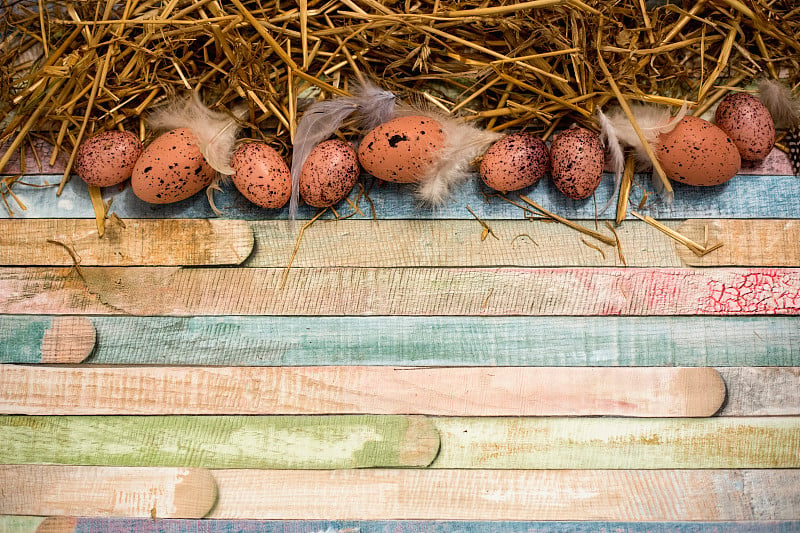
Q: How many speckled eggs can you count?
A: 9